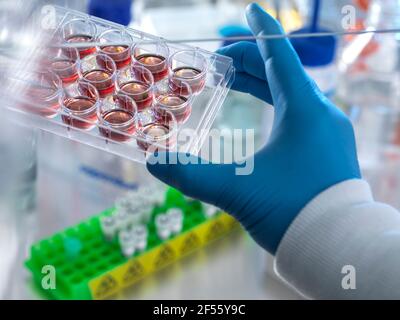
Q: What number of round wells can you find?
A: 12